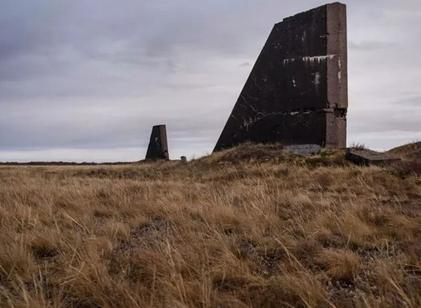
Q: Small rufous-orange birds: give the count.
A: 0